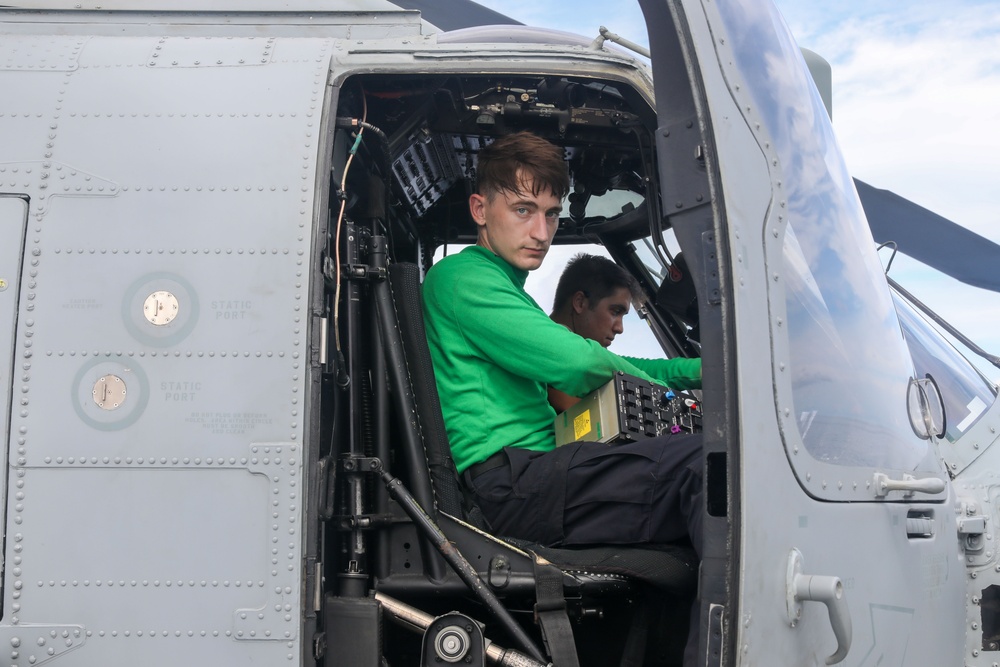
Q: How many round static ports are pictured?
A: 2